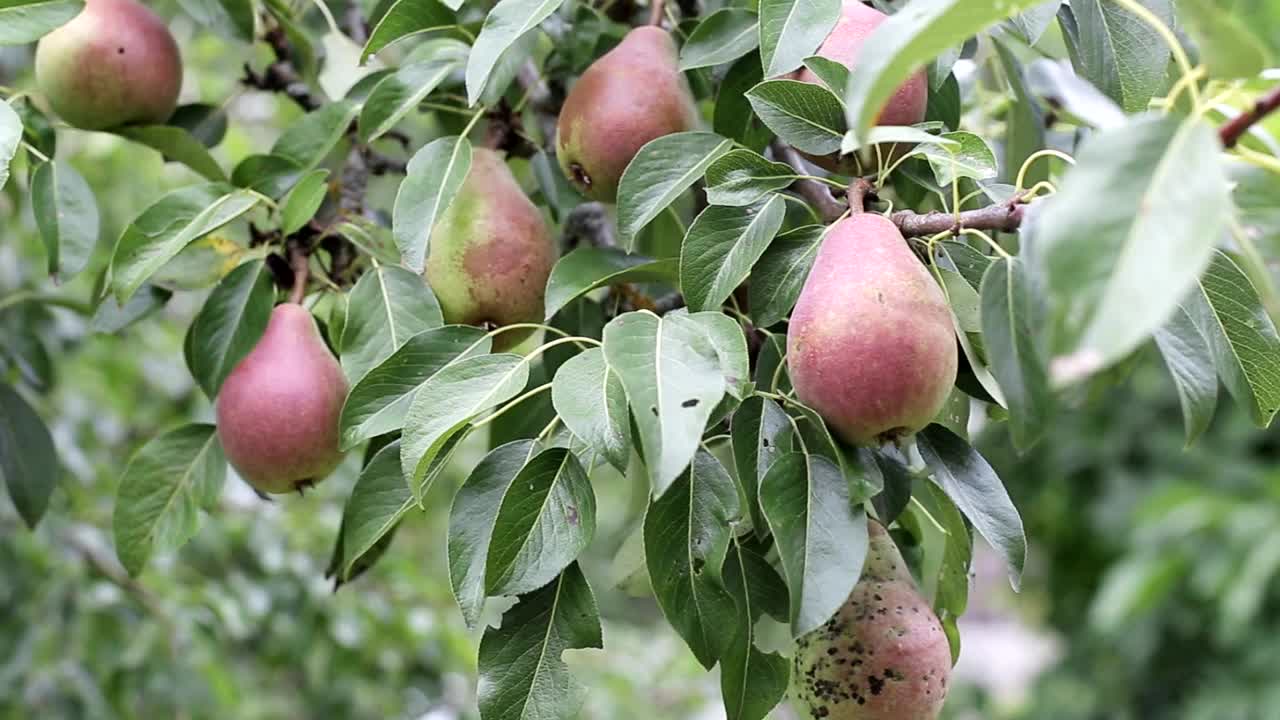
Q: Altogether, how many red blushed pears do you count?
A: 7